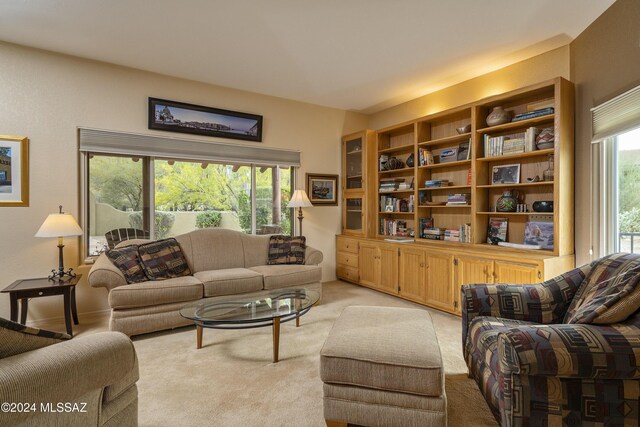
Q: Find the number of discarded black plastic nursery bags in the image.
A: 0